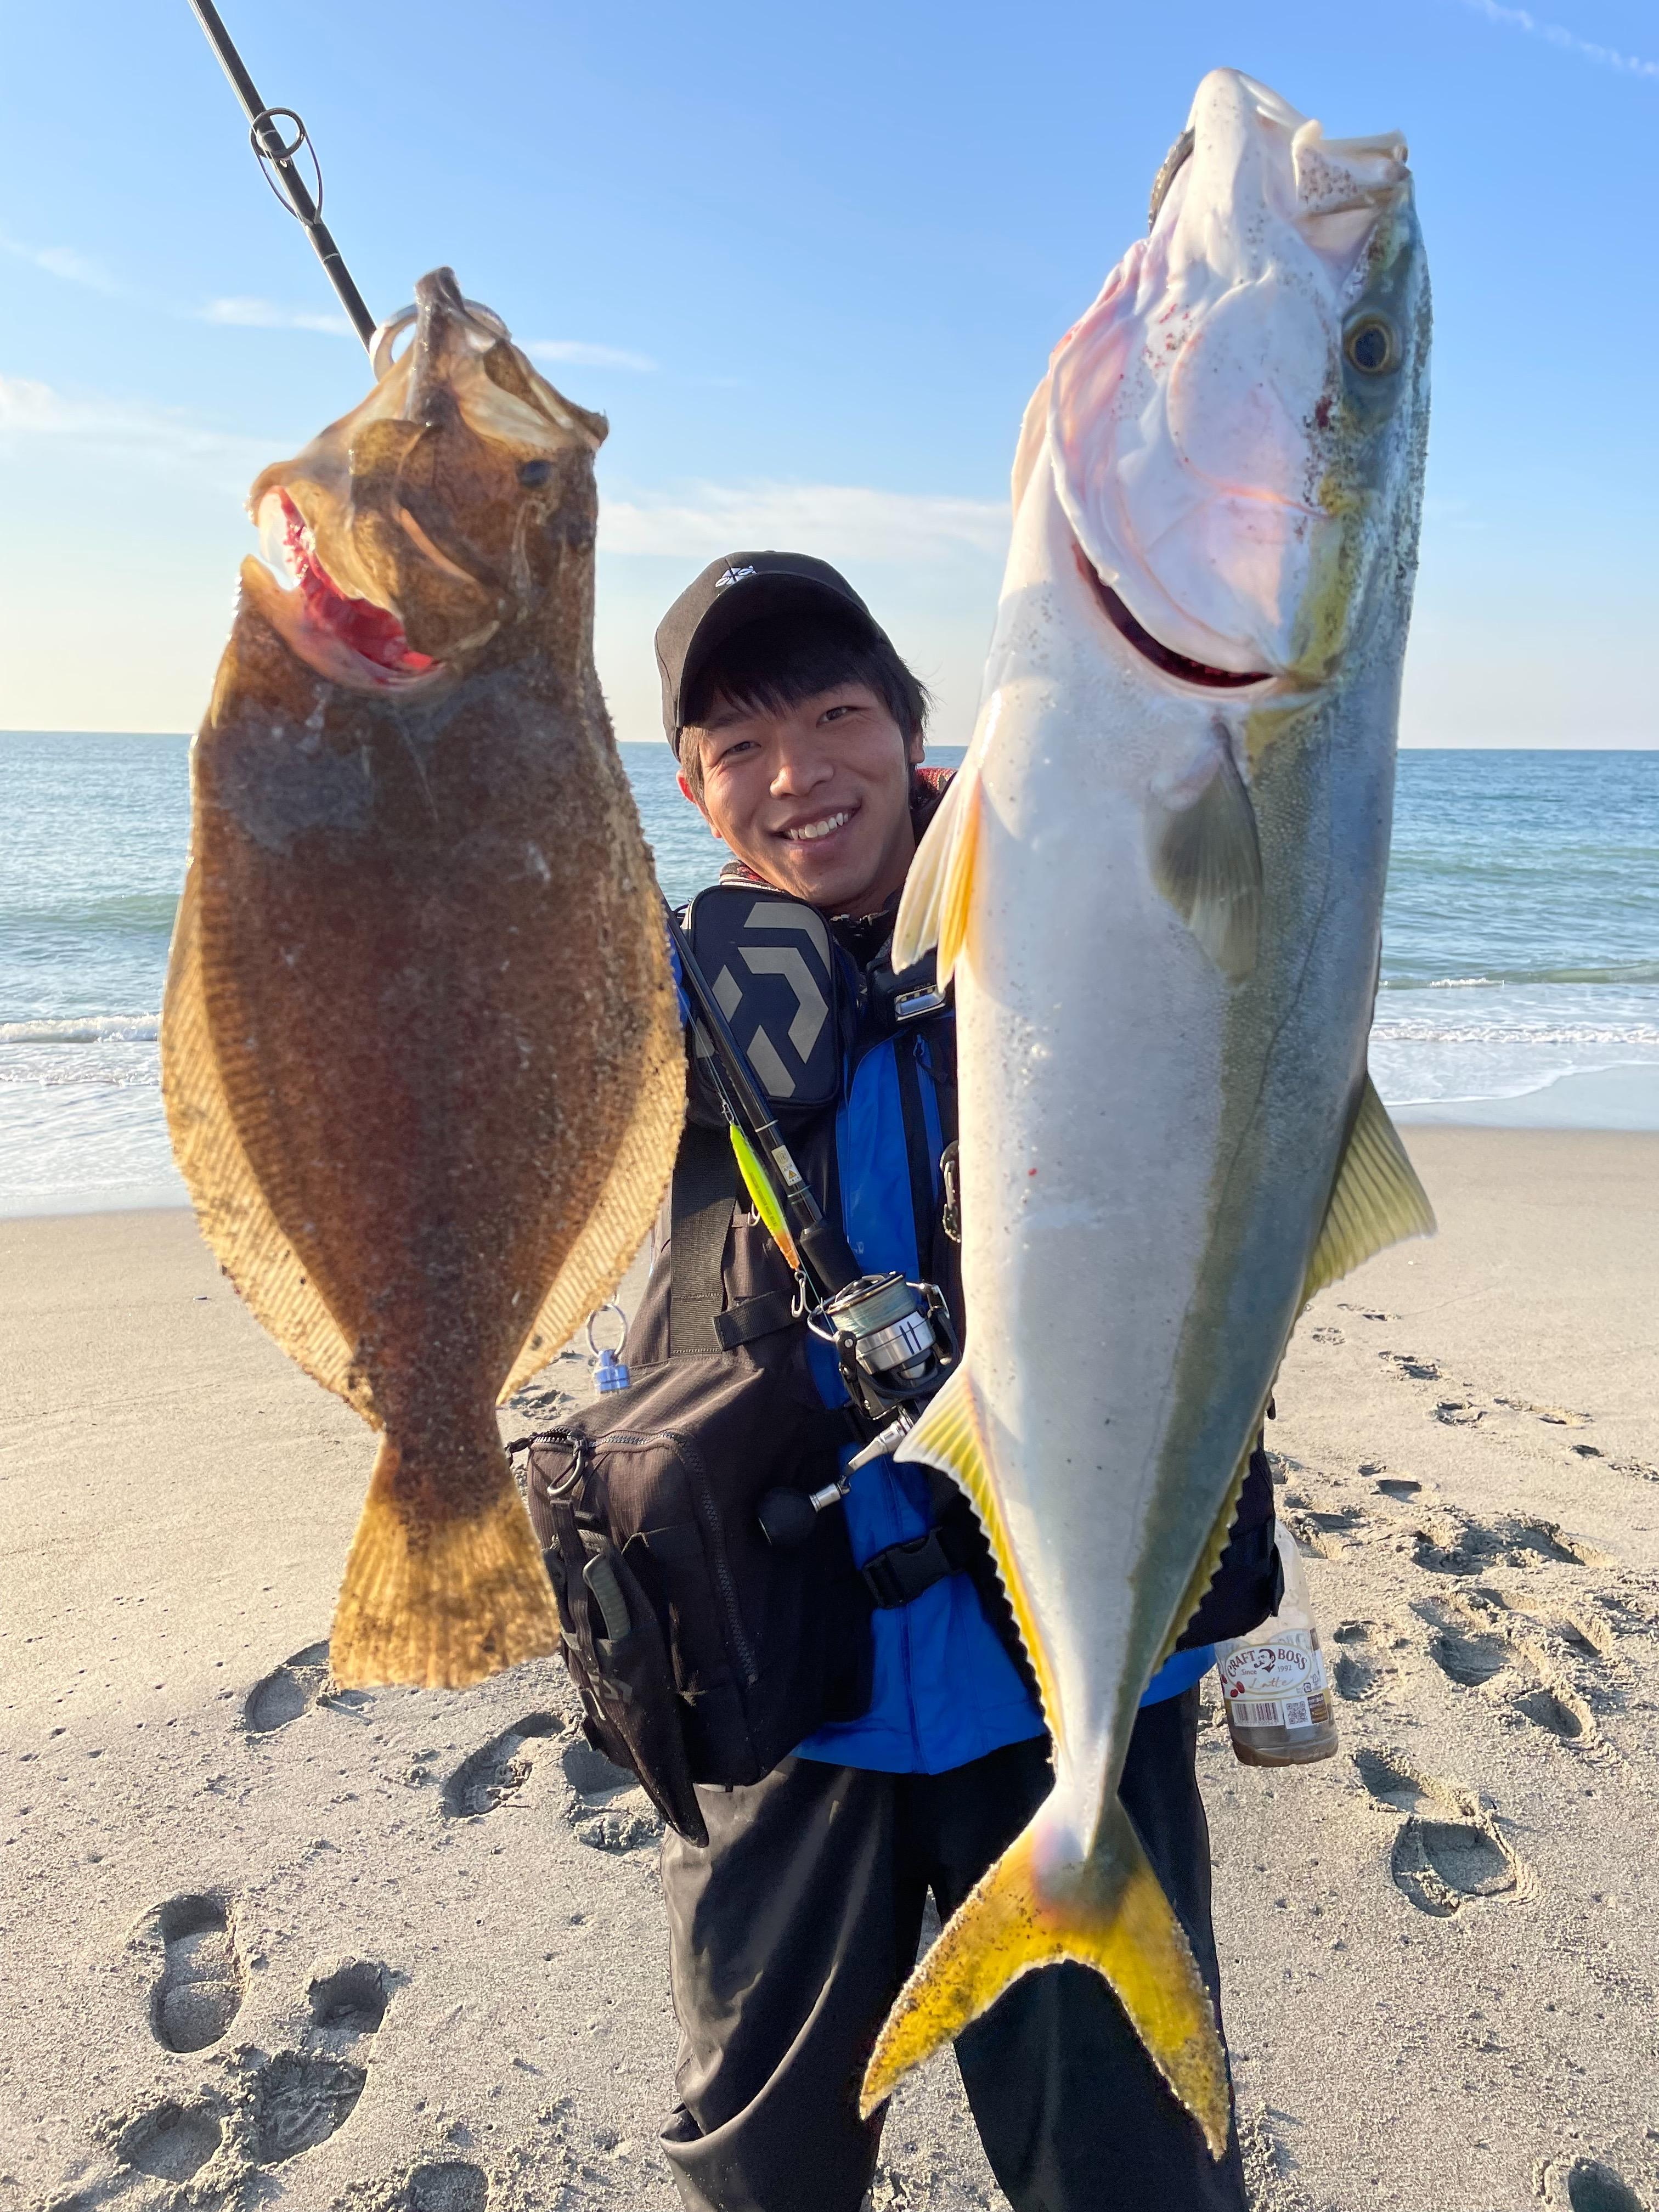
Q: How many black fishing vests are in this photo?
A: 1